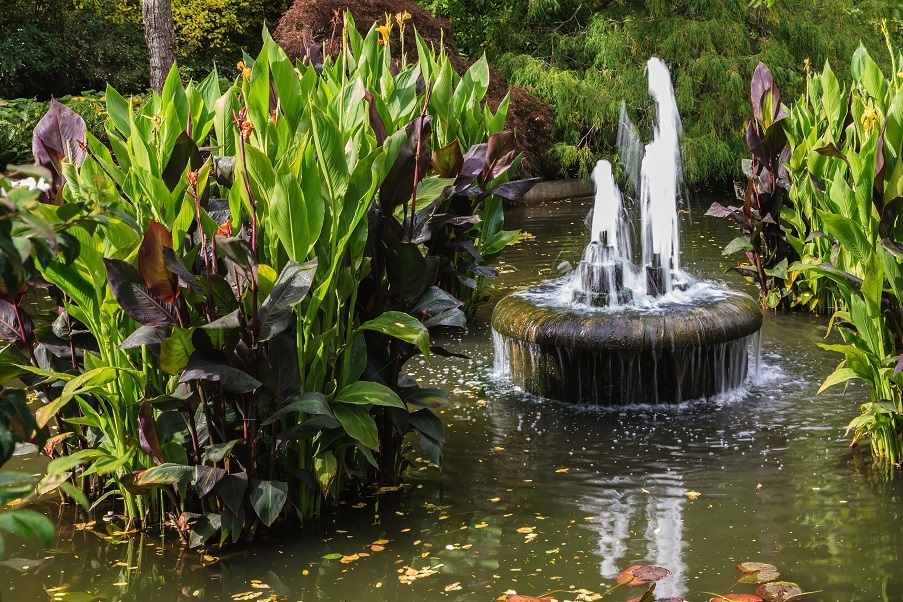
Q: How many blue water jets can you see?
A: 0